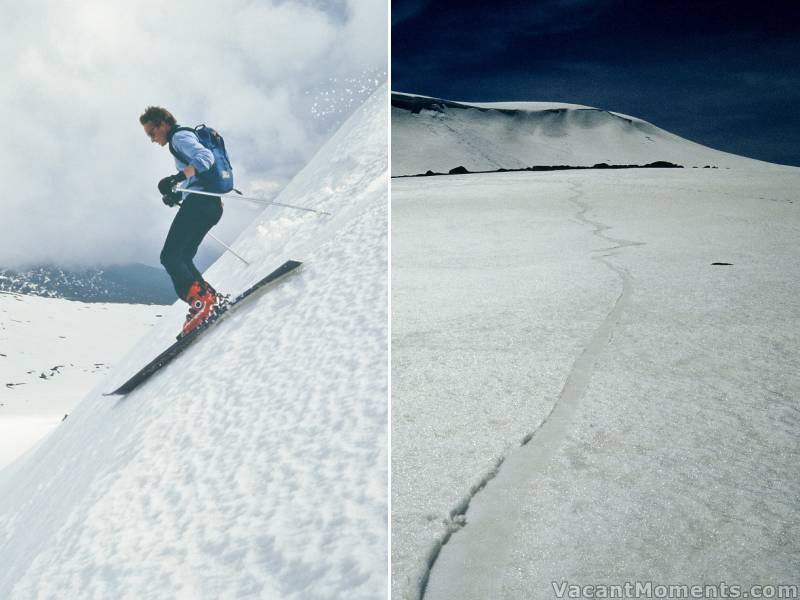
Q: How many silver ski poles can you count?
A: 2